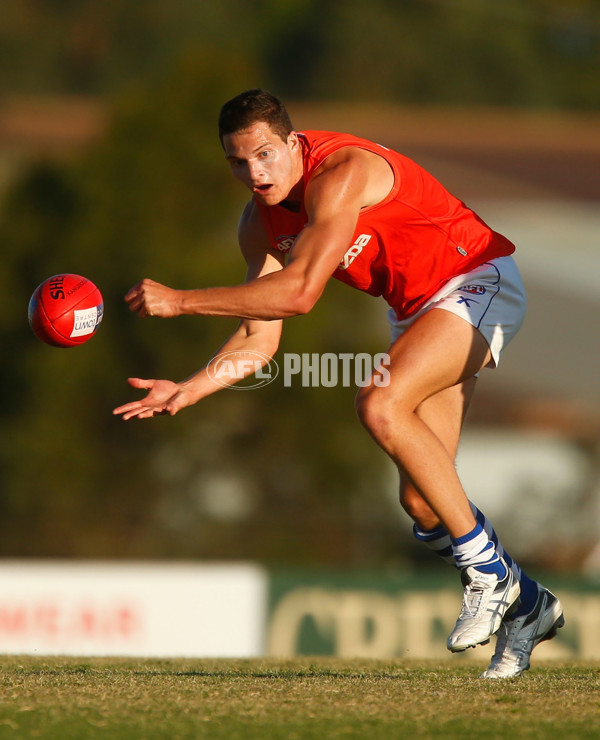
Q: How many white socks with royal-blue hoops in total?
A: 2